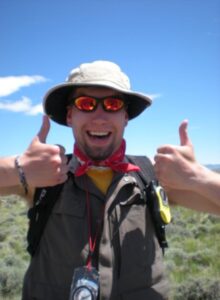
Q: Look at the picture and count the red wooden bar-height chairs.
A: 0